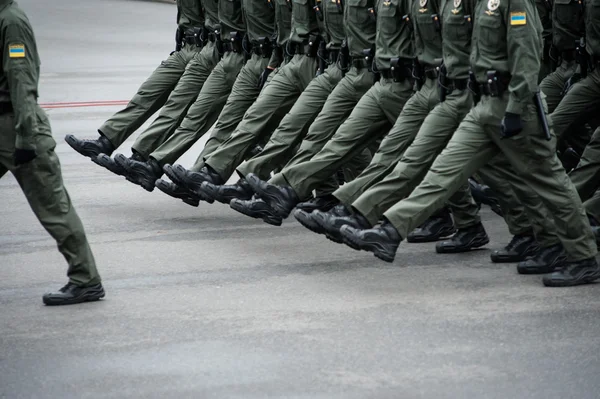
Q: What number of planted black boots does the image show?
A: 6